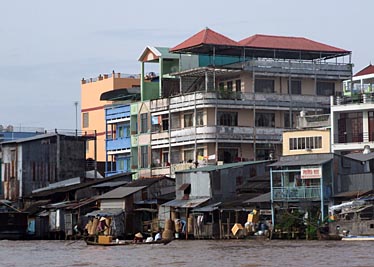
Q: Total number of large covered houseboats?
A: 0